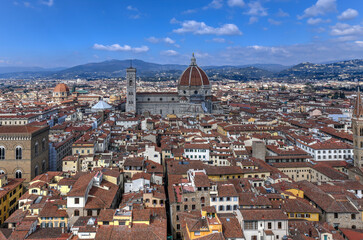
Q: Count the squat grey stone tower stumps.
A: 1